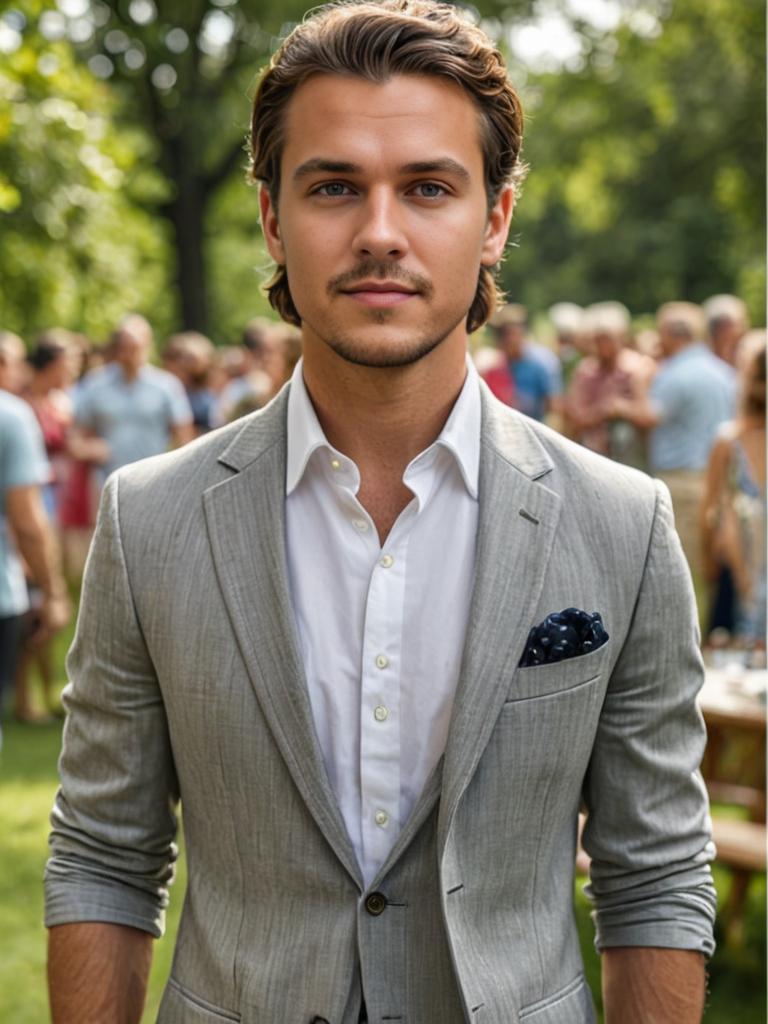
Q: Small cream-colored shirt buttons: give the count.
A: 6